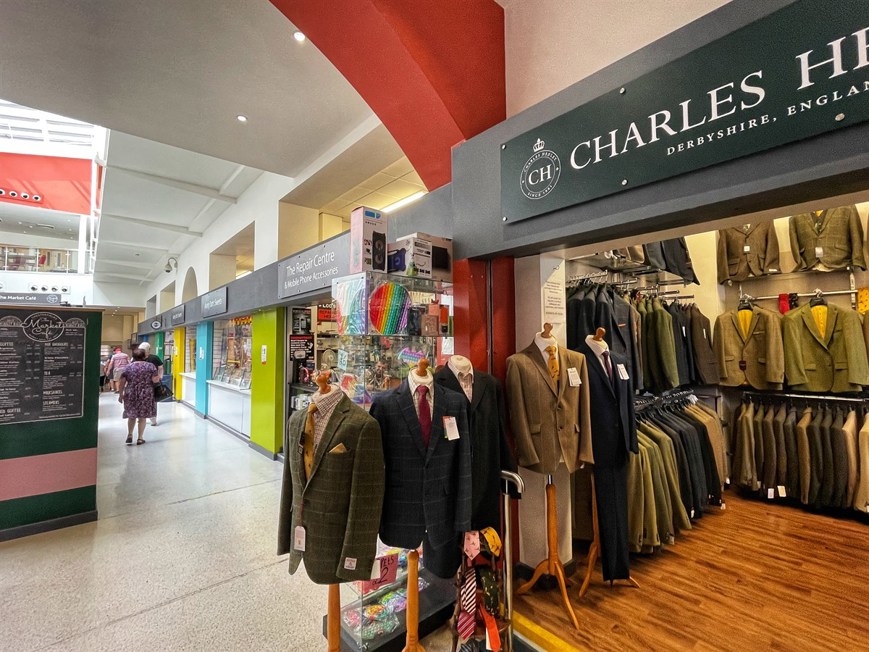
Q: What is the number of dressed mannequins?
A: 5